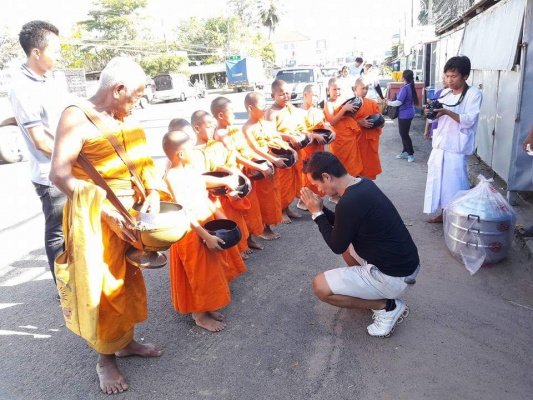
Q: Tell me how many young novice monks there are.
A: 9